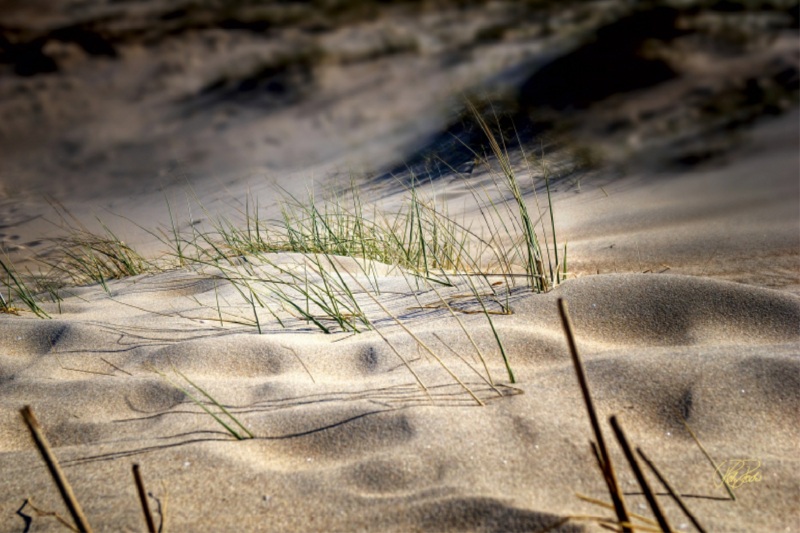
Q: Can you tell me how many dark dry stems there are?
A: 5